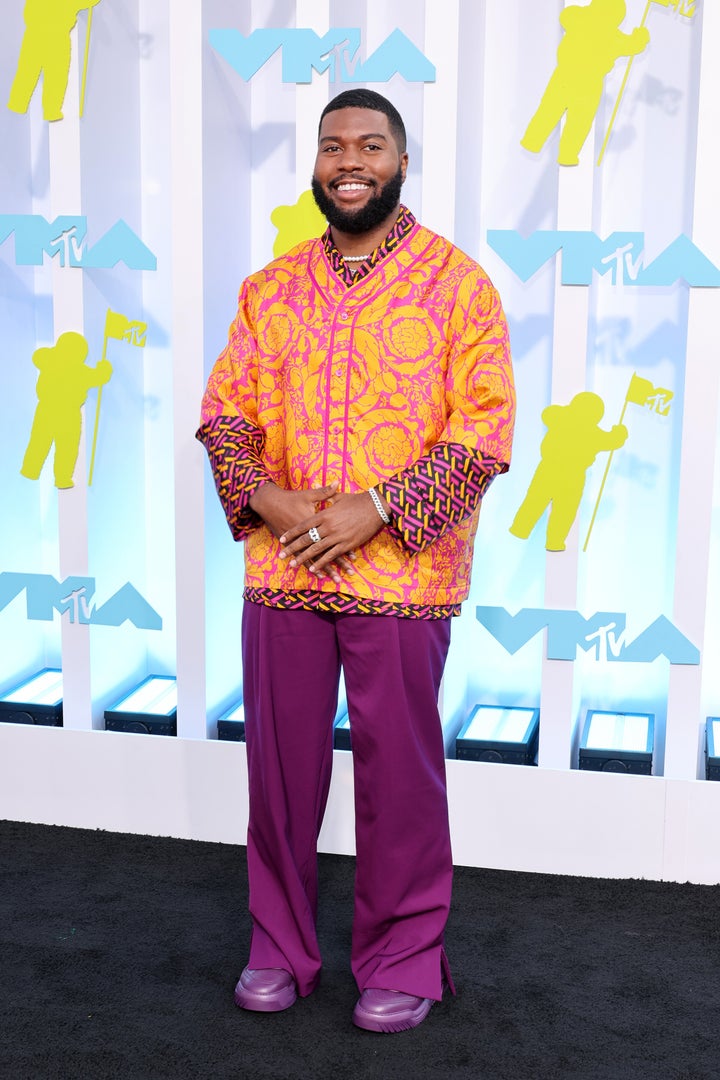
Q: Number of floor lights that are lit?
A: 7